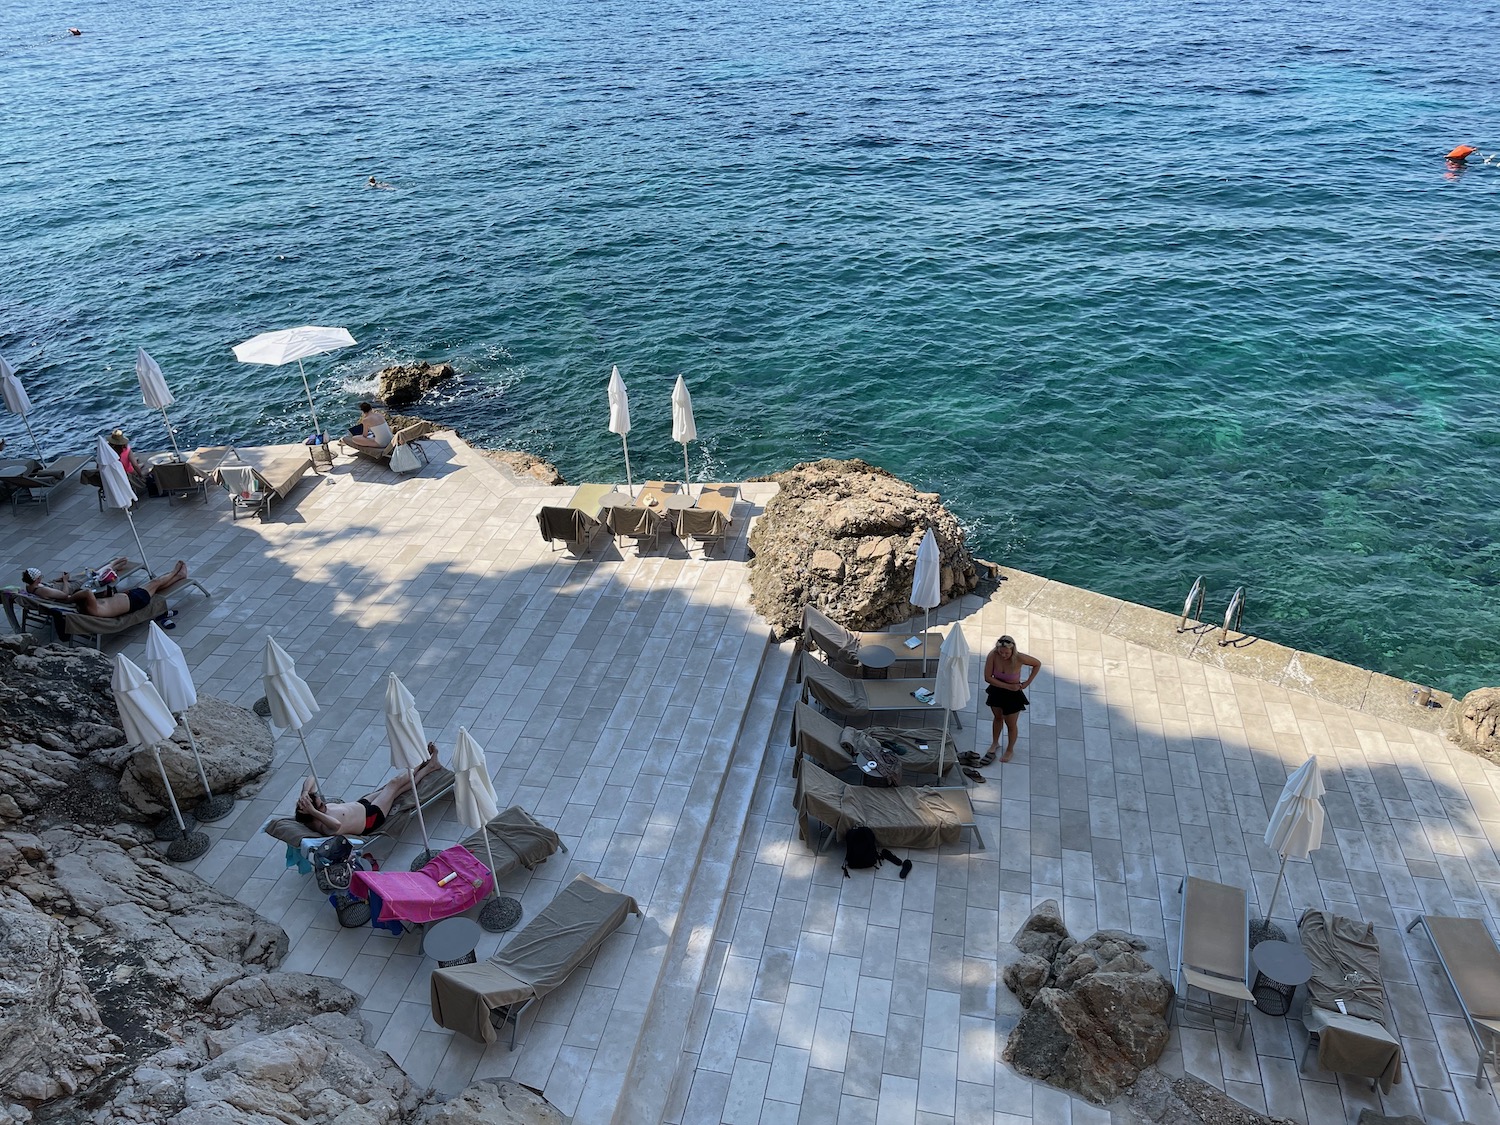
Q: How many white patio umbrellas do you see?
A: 14